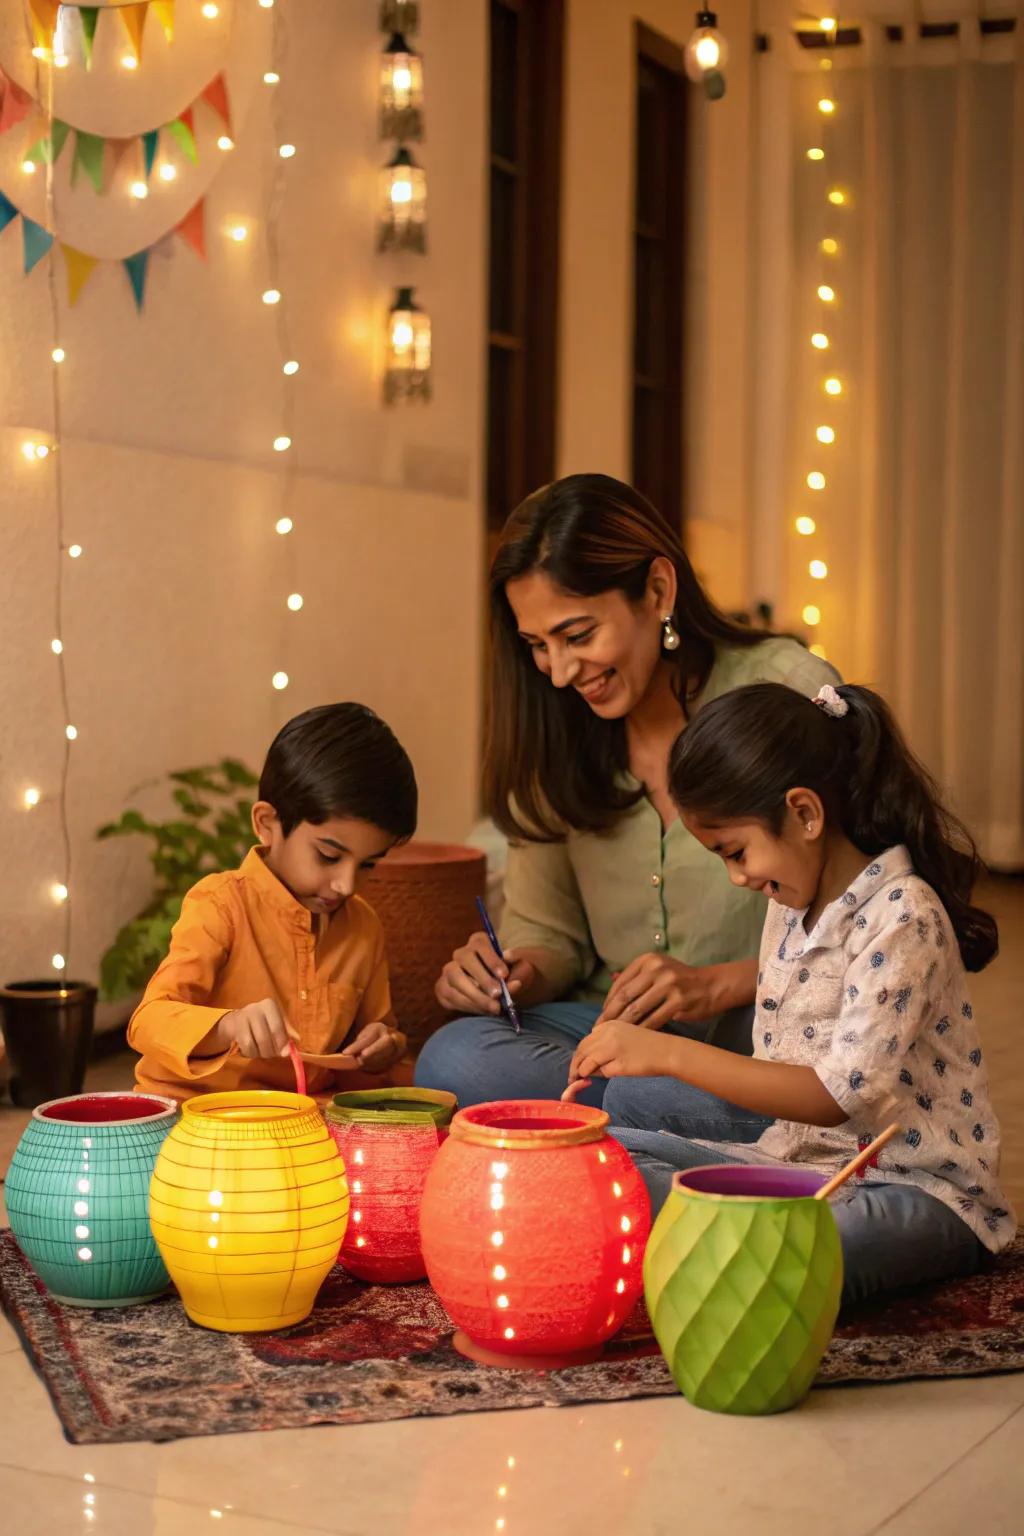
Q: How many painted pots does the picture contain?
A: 5